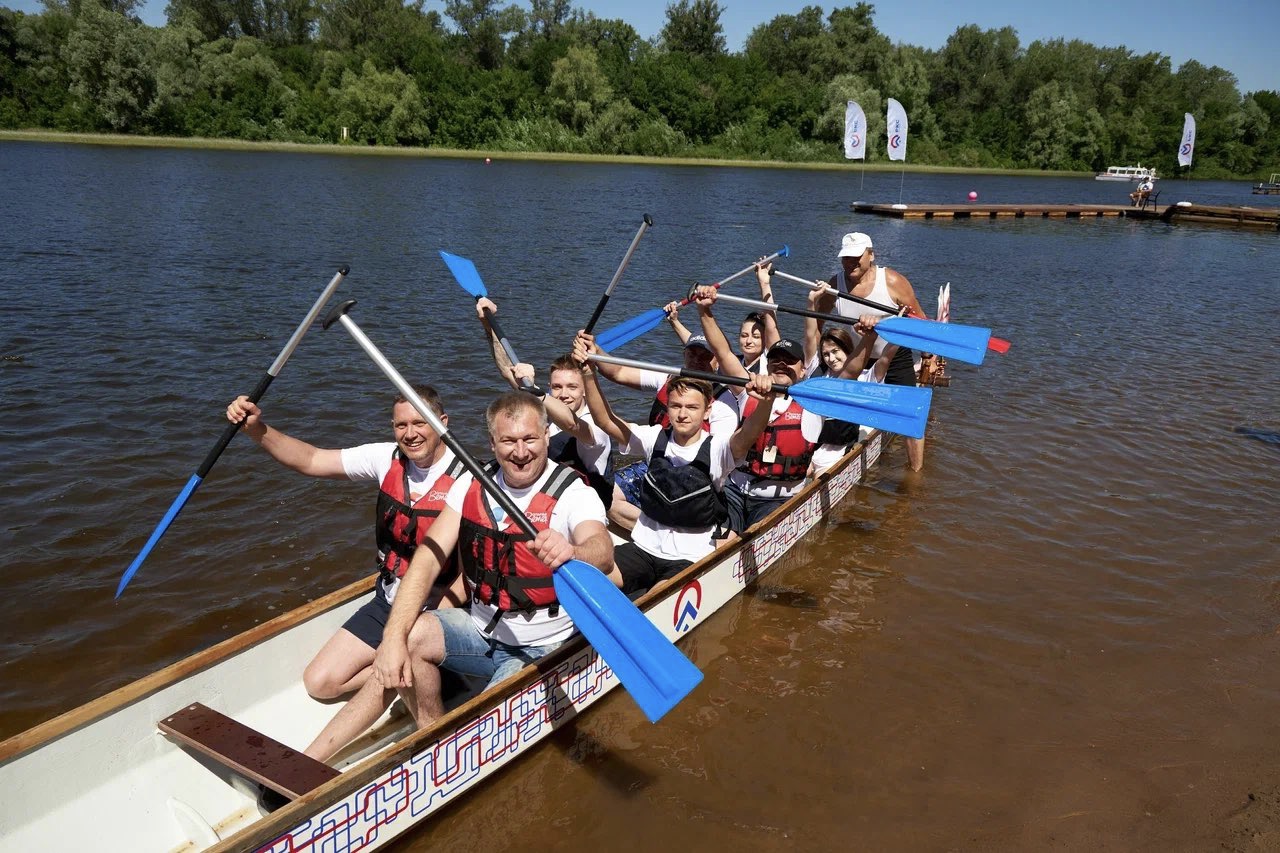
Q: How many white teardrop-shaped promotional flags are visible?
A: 3